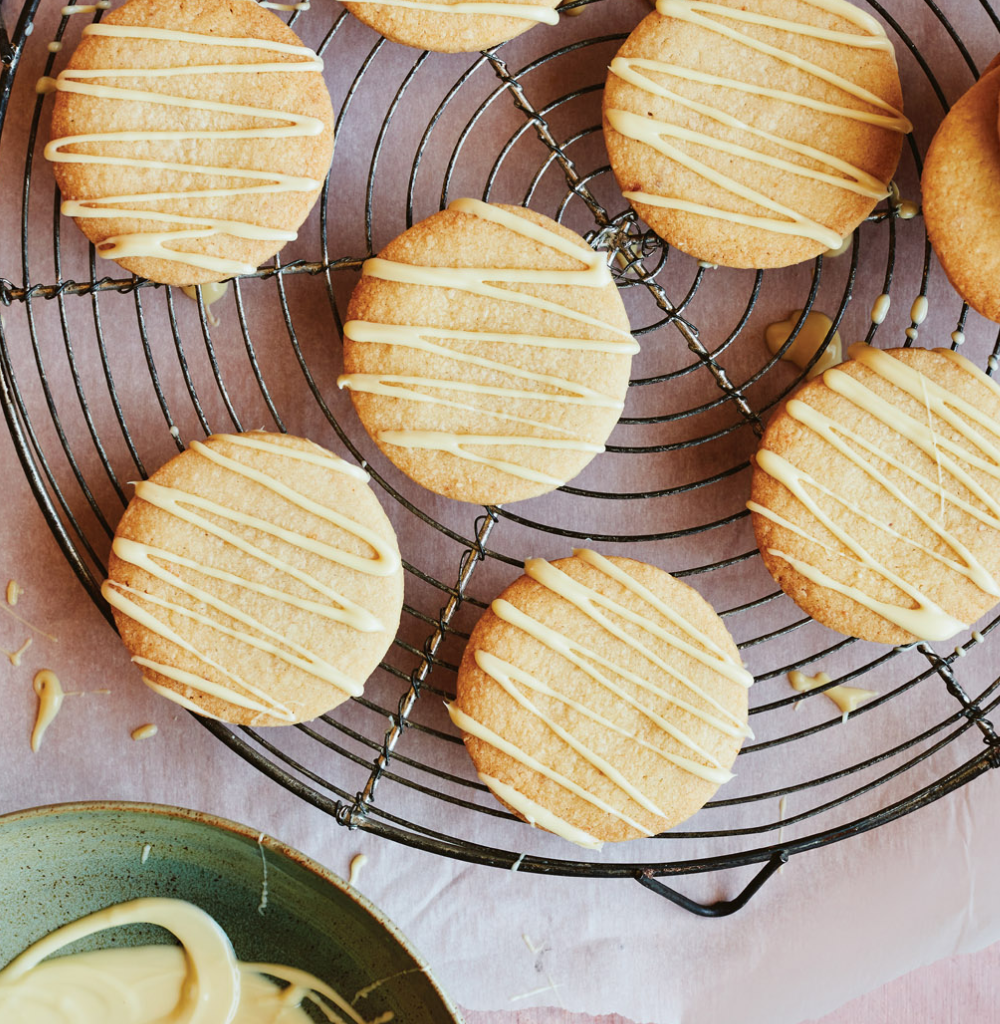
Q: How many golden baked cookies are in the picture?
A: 8